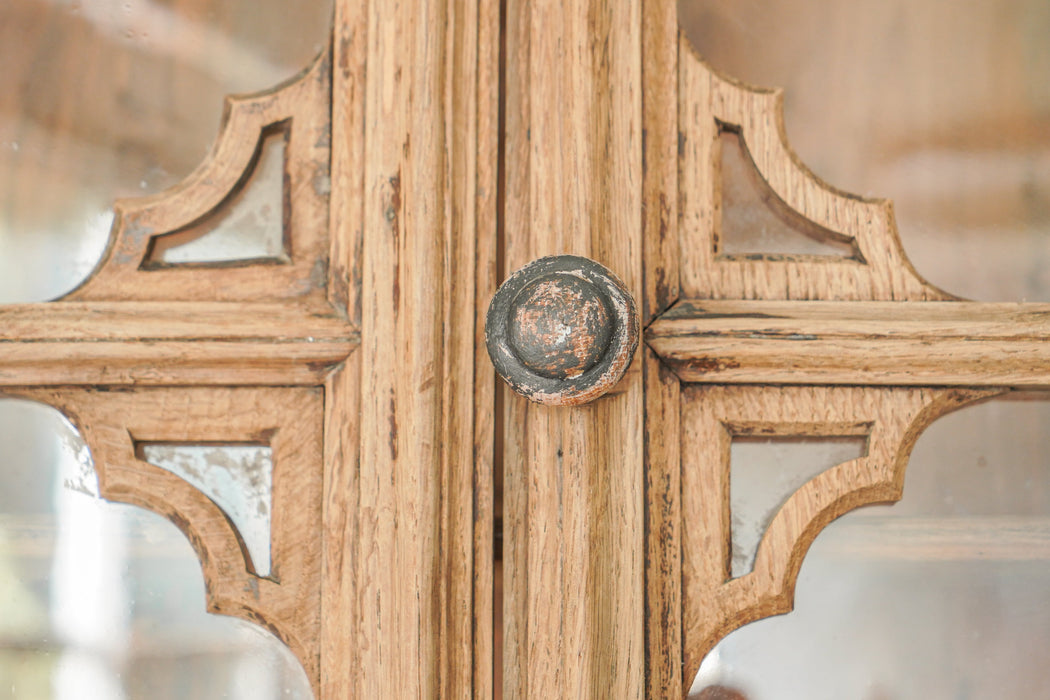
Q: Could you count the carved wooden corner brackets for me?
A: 4